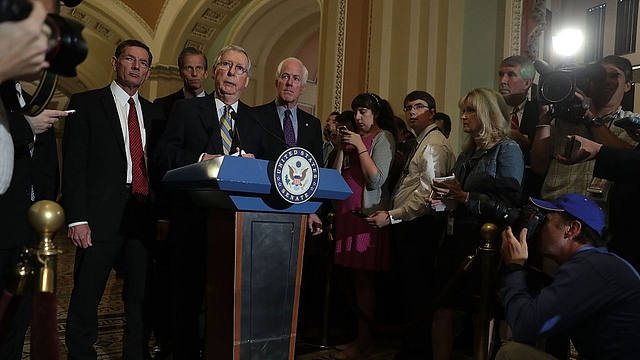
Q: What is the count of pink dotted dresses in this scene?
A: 1